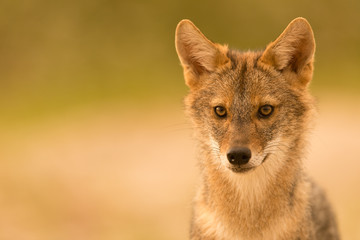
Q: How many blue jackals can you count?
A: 0